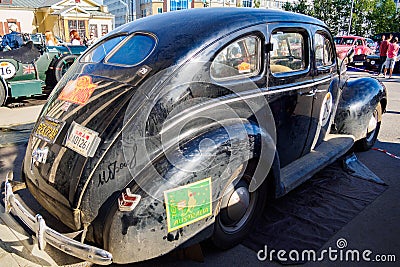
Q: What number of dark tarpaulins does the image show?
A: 1